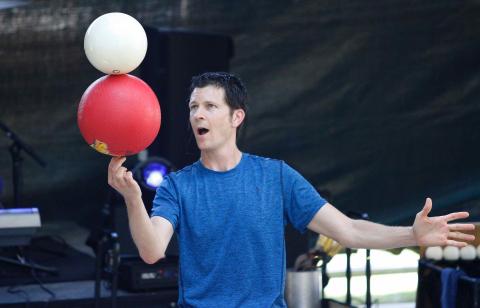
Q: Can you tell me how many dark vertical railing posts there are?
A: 2